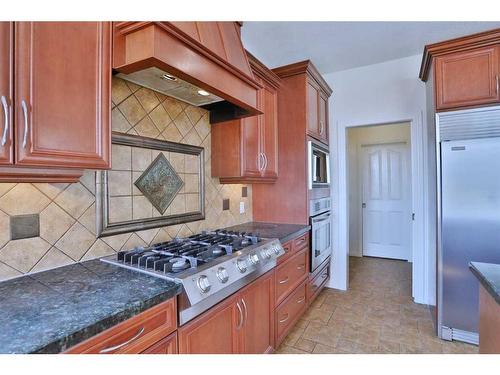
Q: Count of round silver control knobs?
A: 6